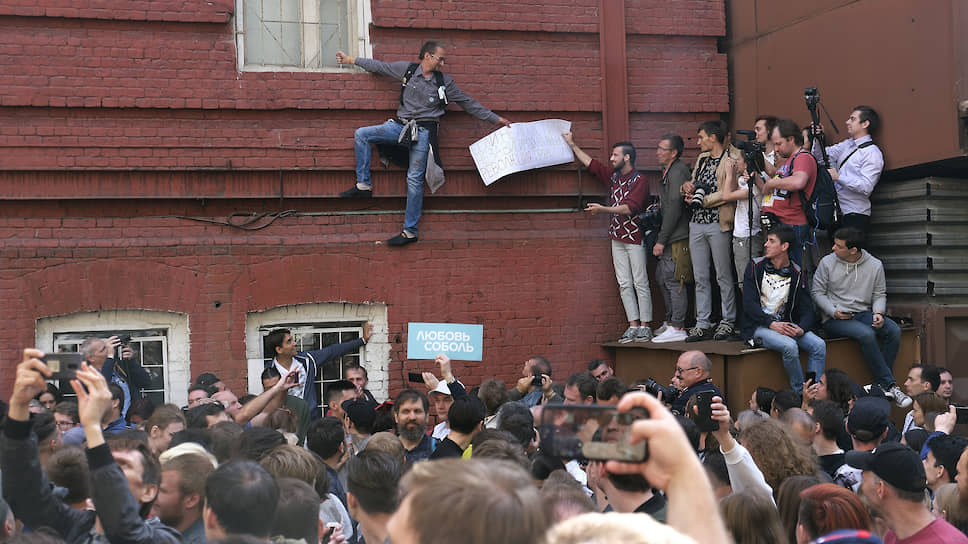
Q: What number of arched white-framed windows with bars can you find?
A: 2